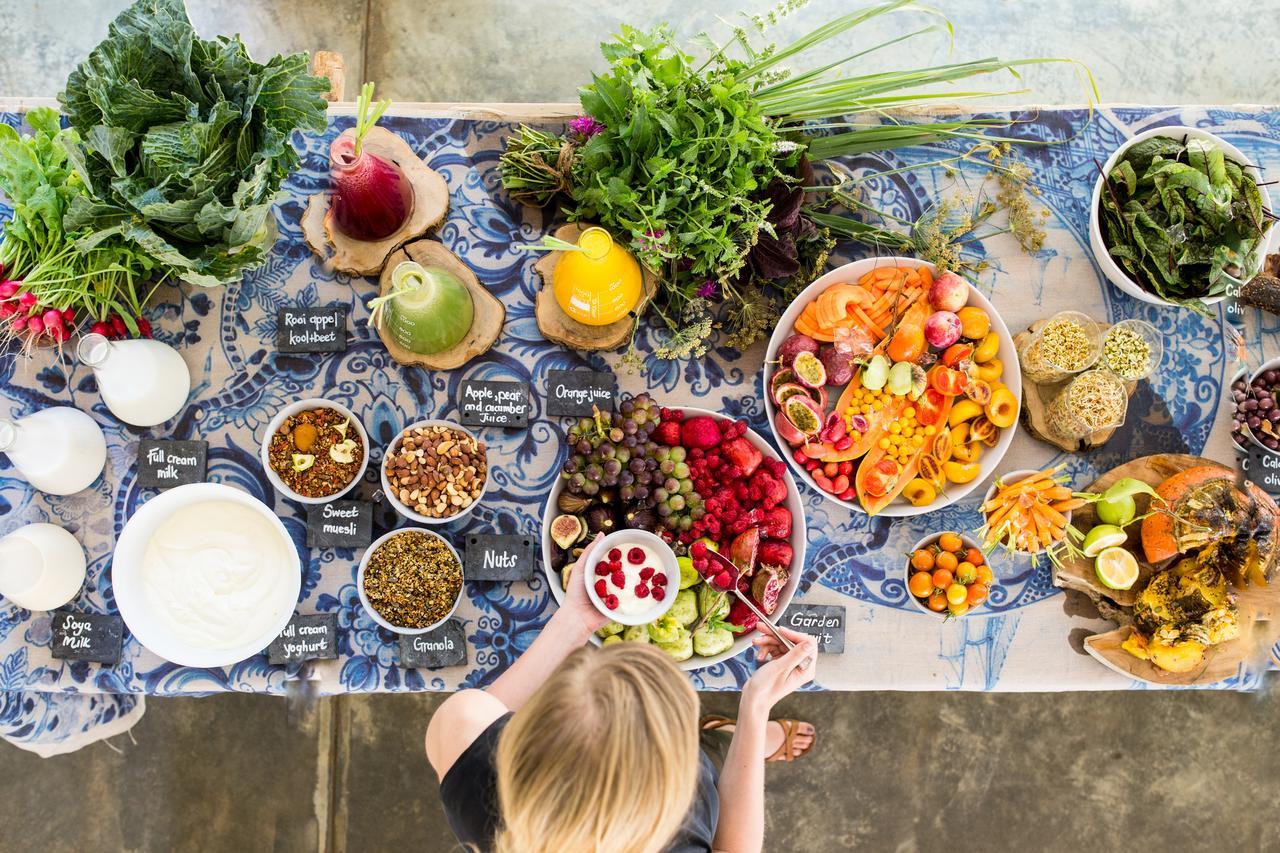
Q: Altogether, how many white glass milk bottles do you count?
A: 3